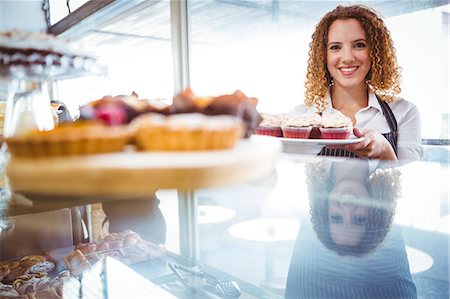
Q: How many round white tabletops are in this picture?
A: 3